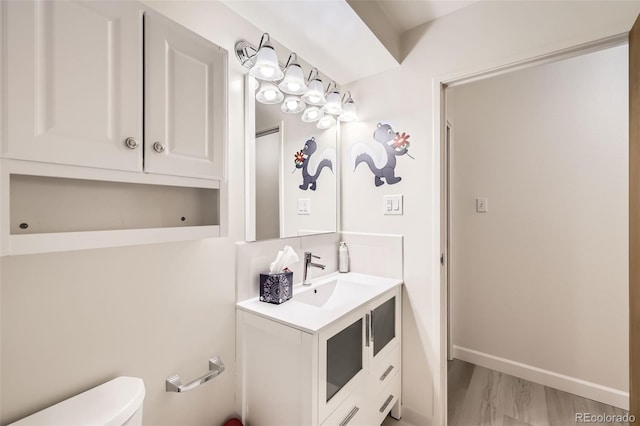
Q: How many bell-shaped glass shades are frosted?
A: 5